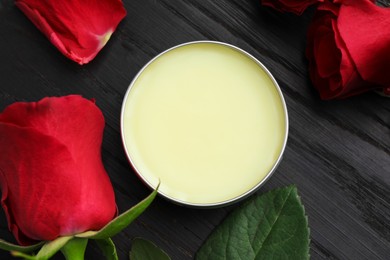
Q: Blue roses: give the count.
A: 0